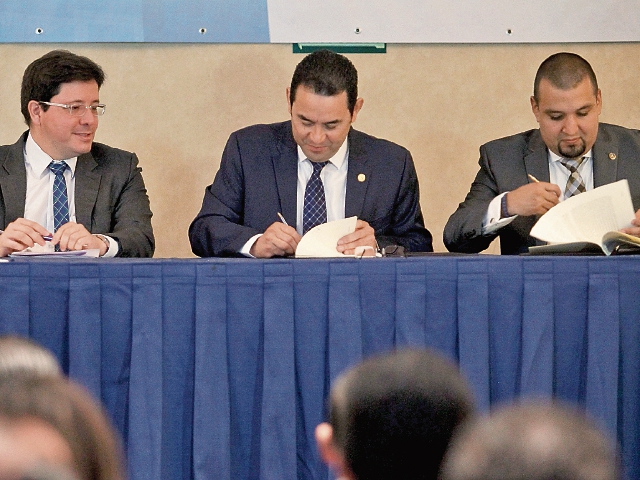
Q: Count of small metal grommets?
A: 4